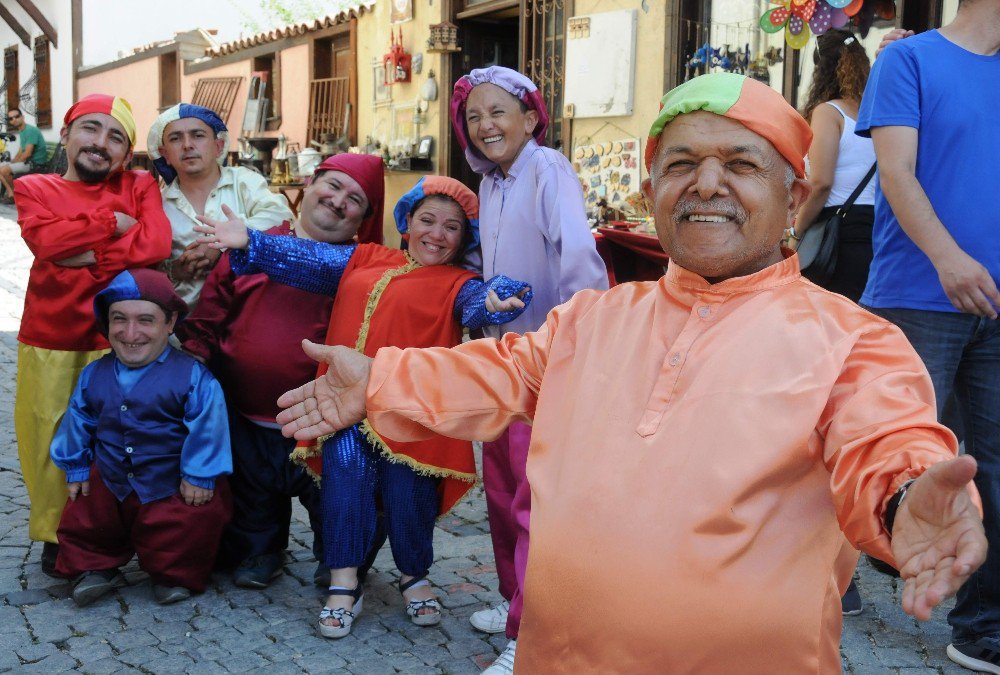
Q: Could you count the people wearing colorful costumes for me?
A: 7